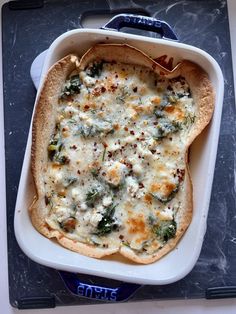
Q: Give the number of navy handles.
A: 2